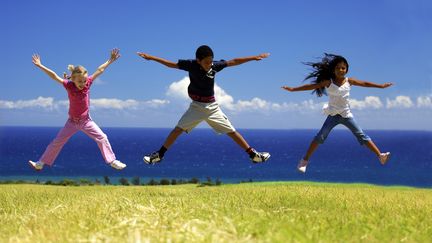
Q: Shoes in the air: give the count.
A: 6